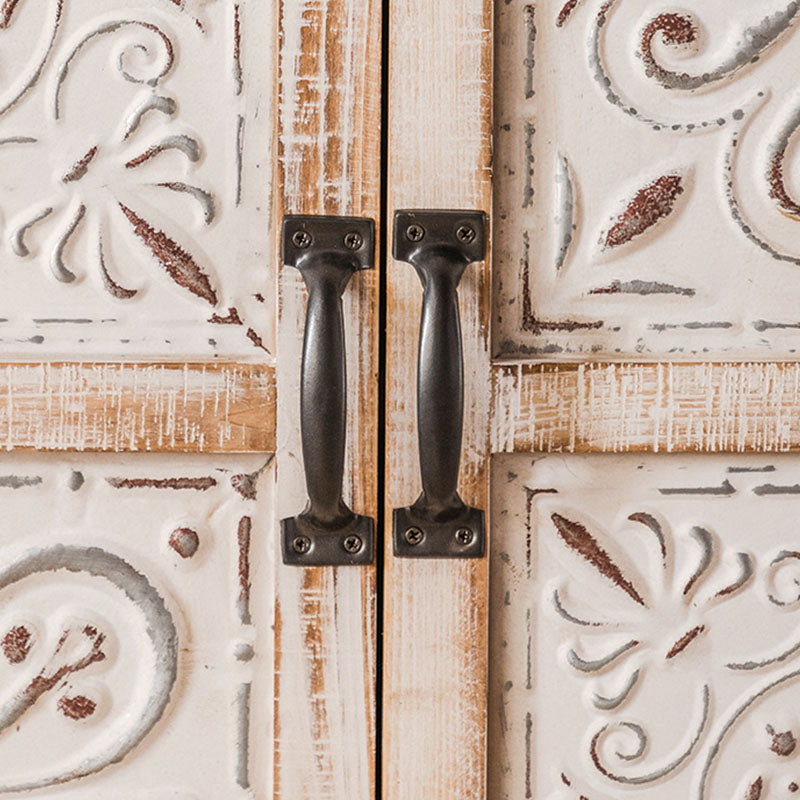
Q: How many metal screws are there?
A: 8